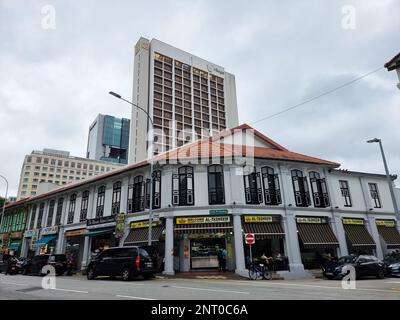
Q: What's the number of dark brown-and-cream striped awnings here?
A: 6